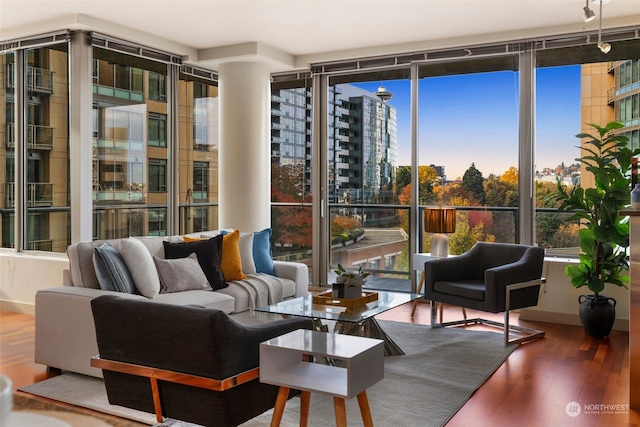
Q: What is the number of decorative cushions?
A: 7